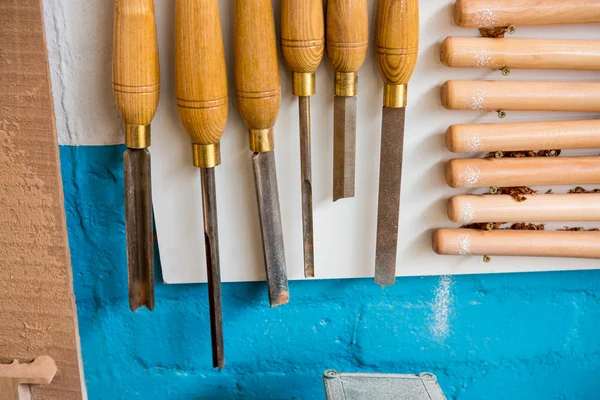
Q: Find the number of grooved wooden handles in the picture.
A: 6